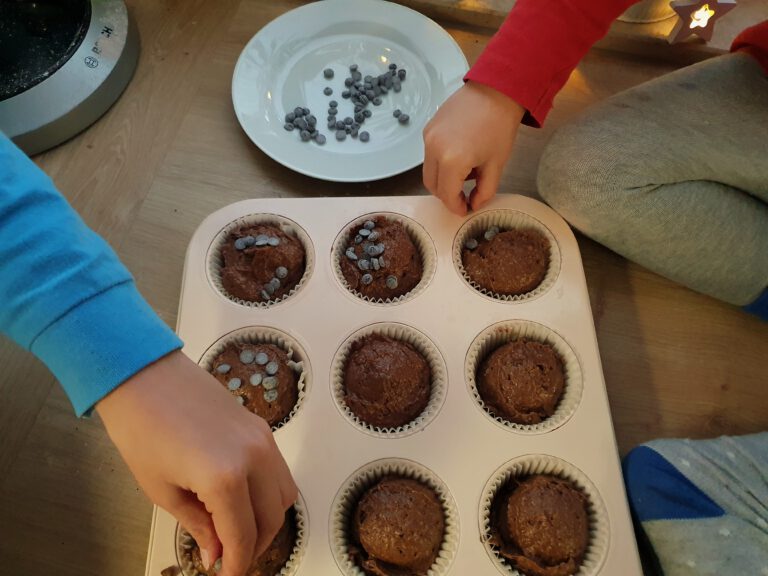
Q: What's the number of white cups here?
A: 9